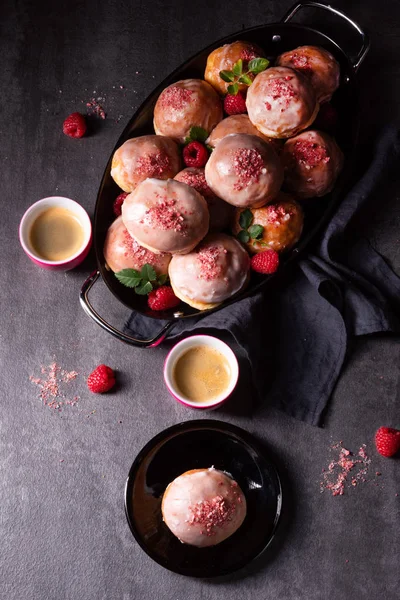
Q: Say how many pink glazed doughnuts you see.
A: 14